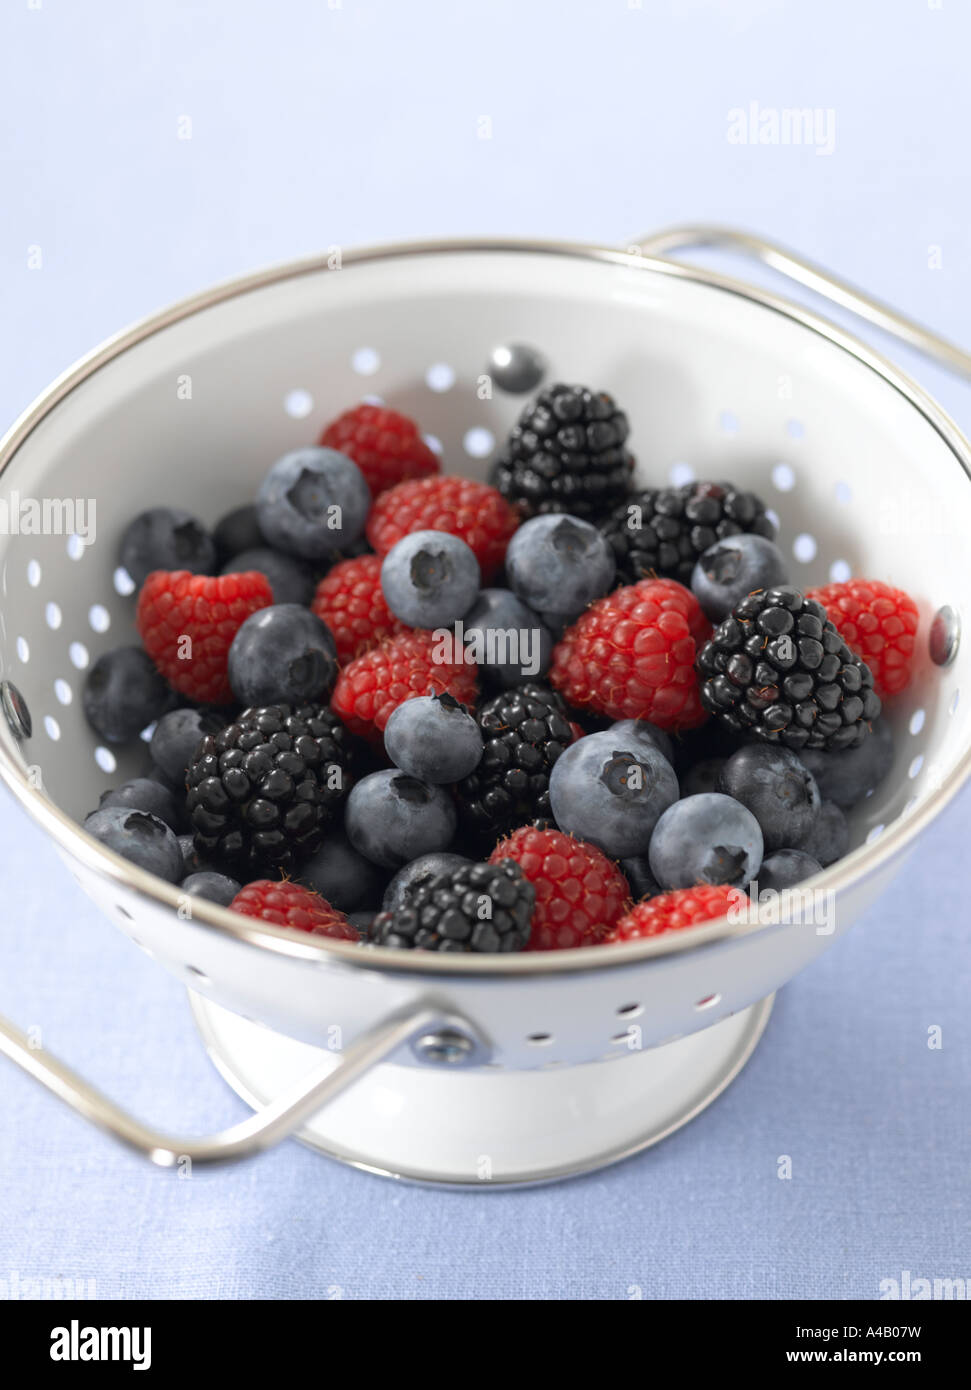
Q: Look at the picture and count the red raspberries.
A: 10